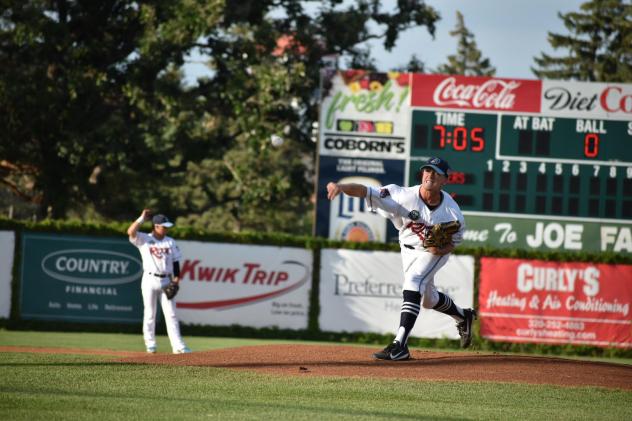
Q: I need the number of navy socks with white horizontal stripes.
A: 2